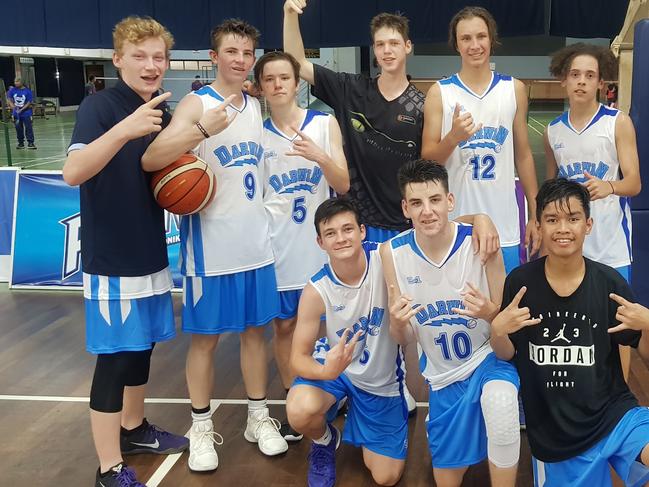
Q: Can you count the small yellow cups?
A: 0